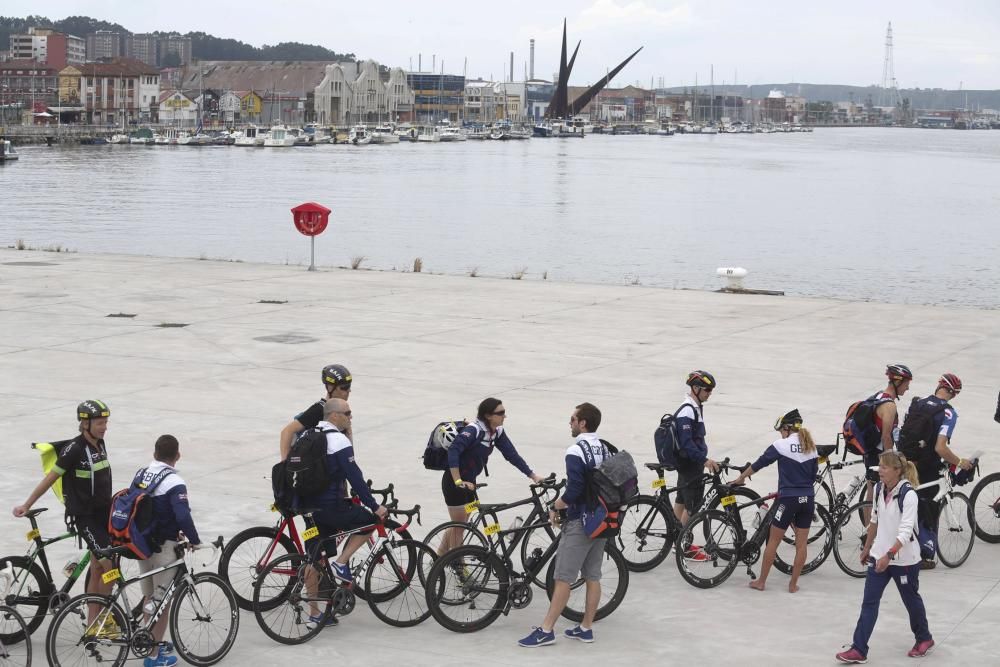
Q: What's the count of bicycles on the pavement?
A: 12